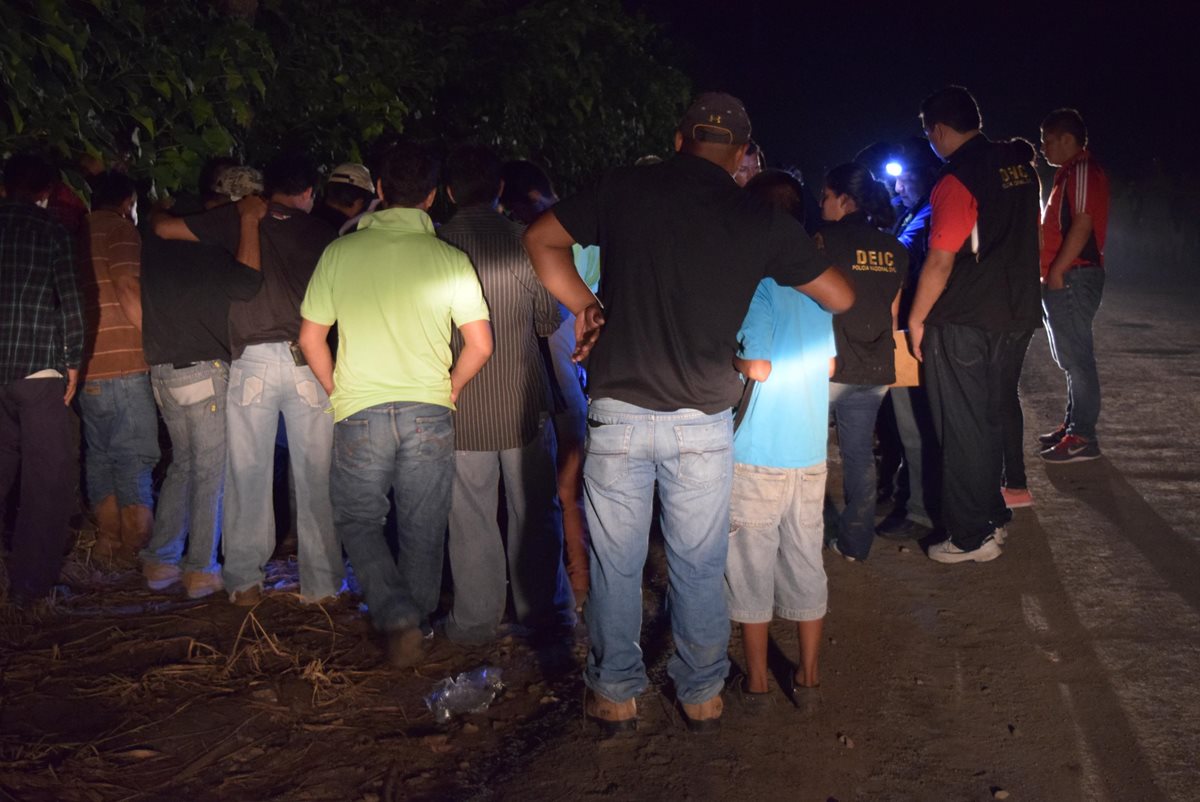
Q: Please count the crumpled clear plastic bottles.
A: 1